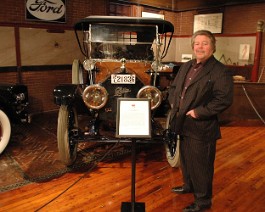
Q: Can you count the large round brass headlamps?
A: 2